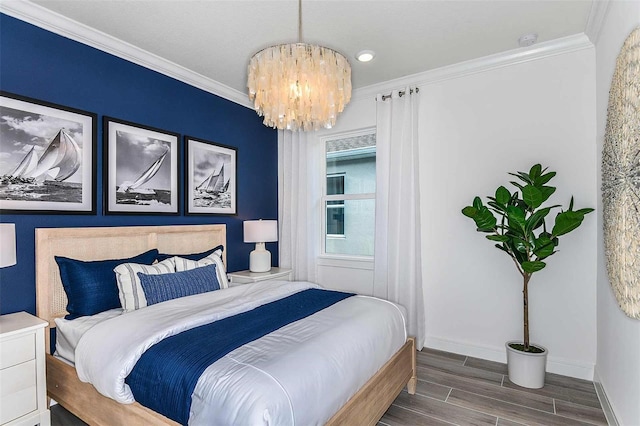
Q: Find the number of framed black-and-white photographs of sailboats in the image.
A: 3